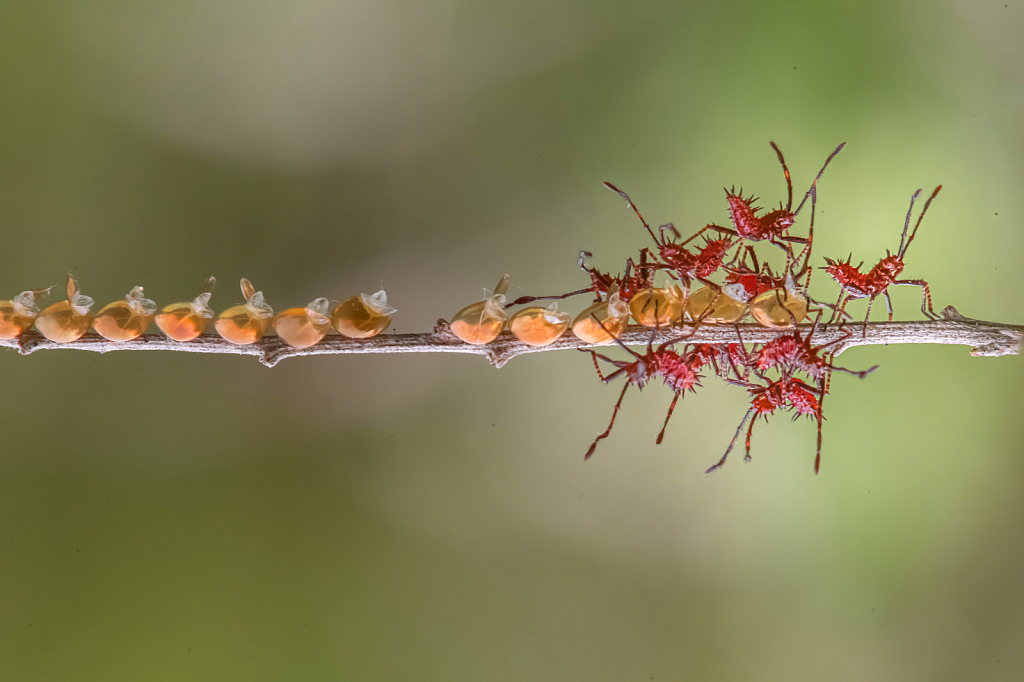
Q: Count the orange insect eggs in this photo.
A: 13